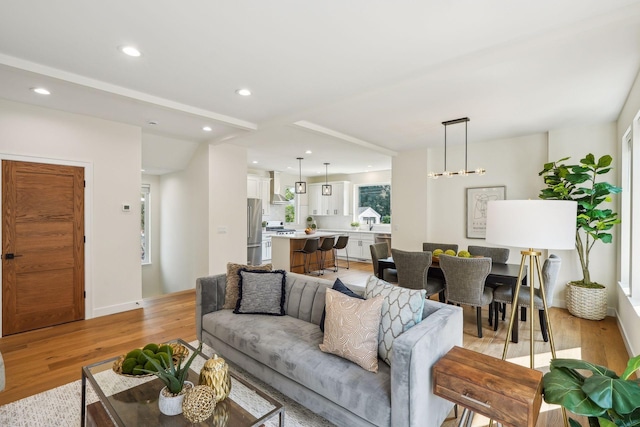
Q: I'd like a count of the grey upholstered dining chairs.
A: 6